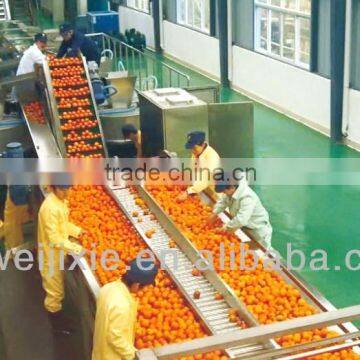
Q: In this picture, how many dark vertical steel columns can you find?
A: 3